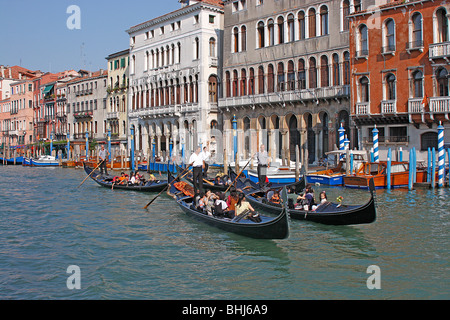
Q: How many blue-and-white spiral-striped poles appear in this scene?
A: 4